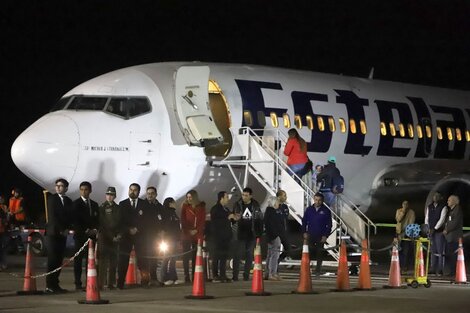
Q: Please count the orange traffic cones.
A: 11